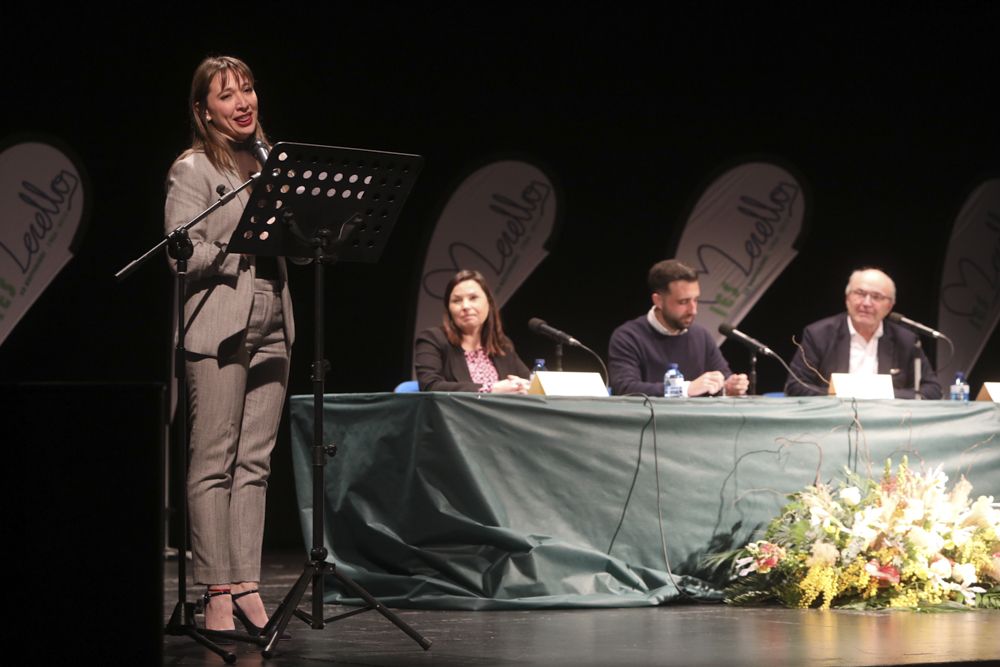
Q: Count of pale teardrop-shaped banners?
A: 4